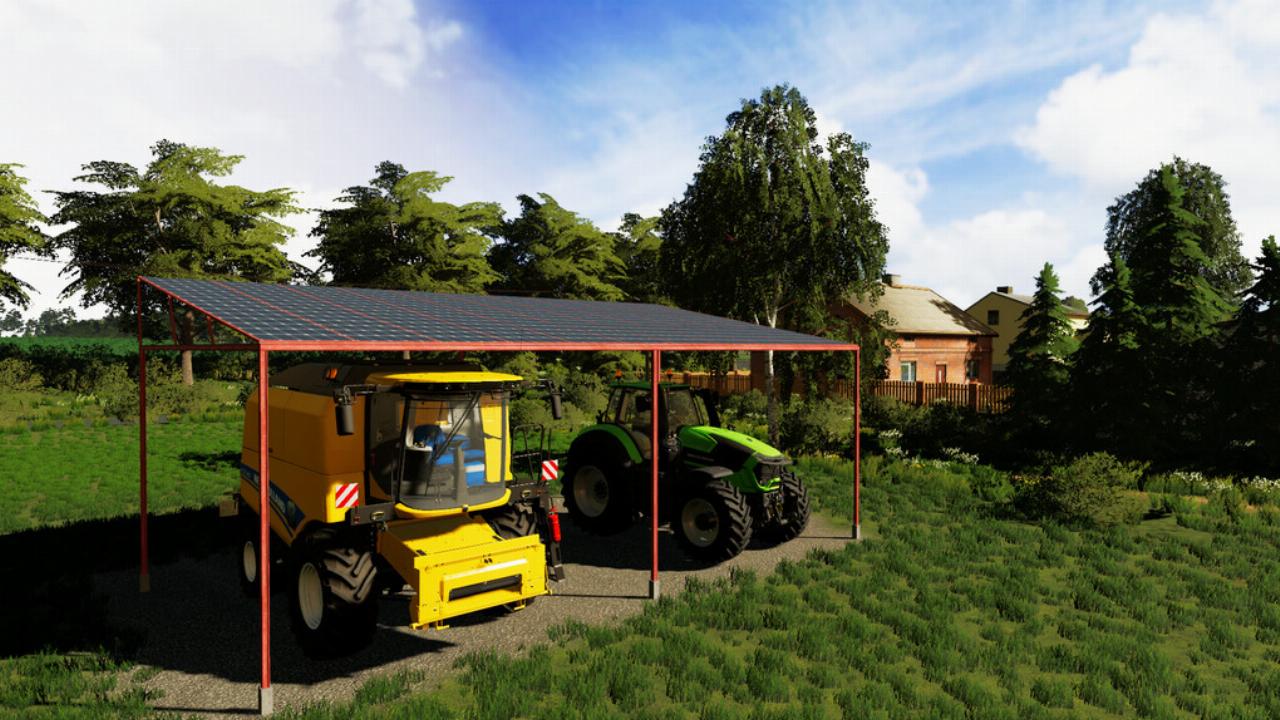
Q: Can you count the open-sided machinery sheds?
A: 1